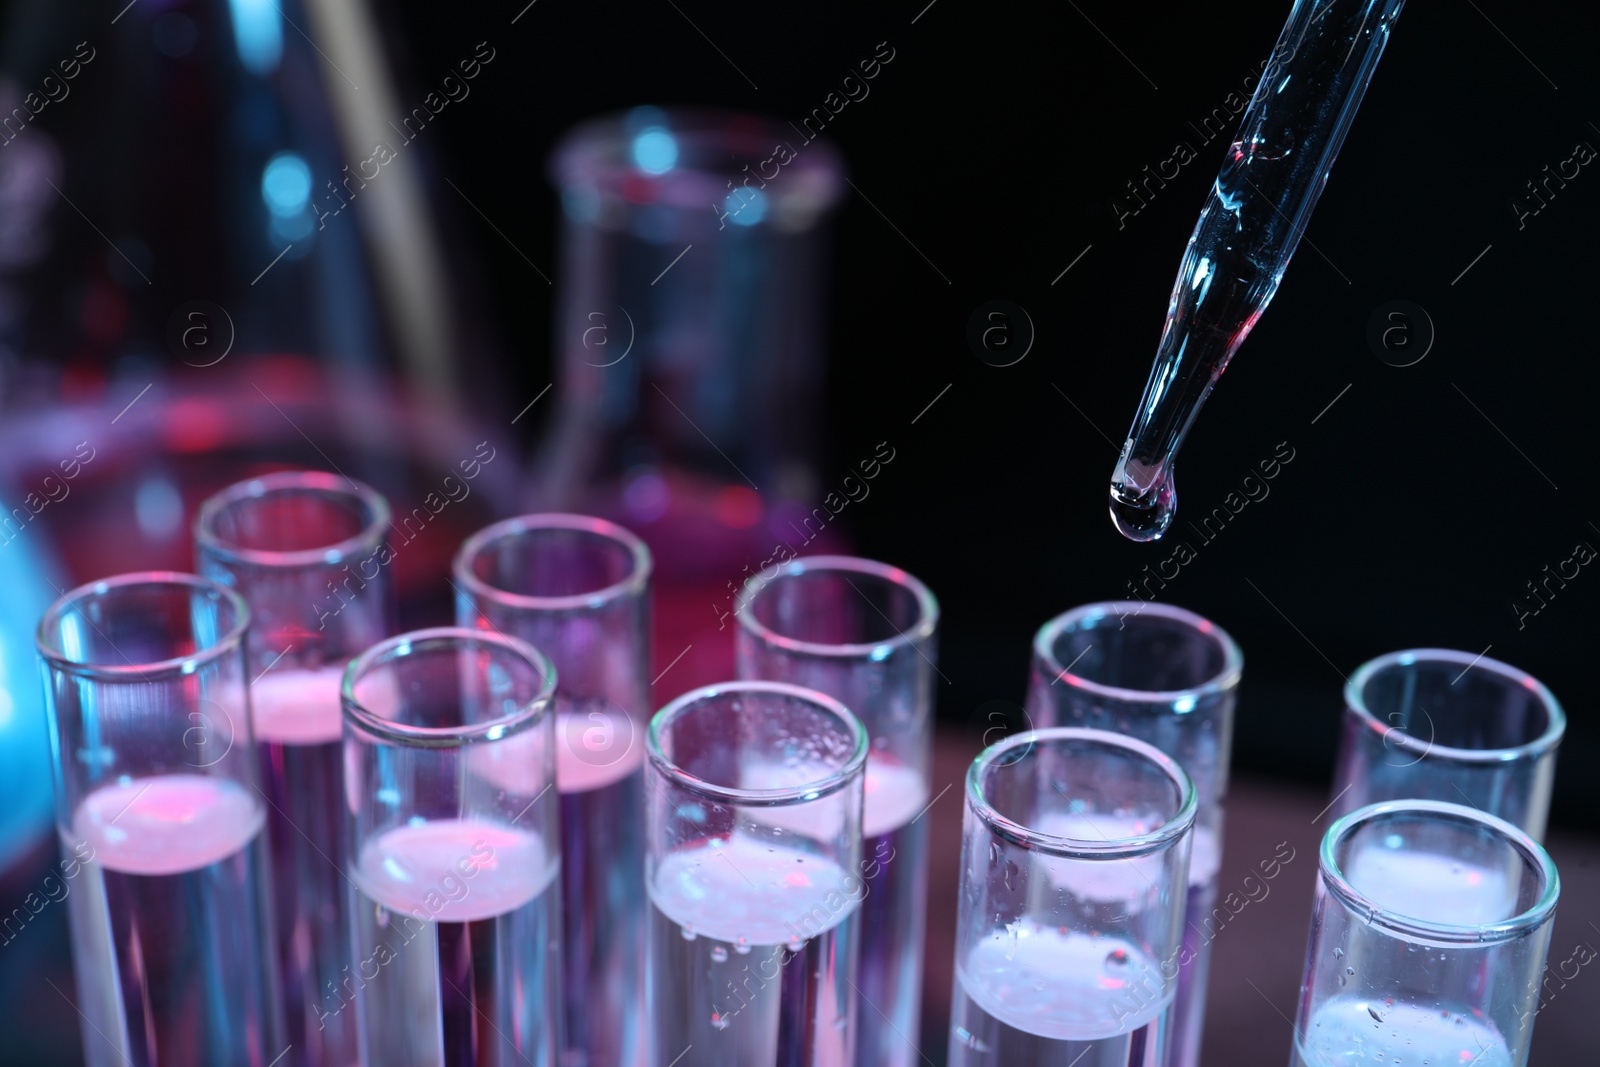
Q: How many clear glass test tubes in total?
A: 10